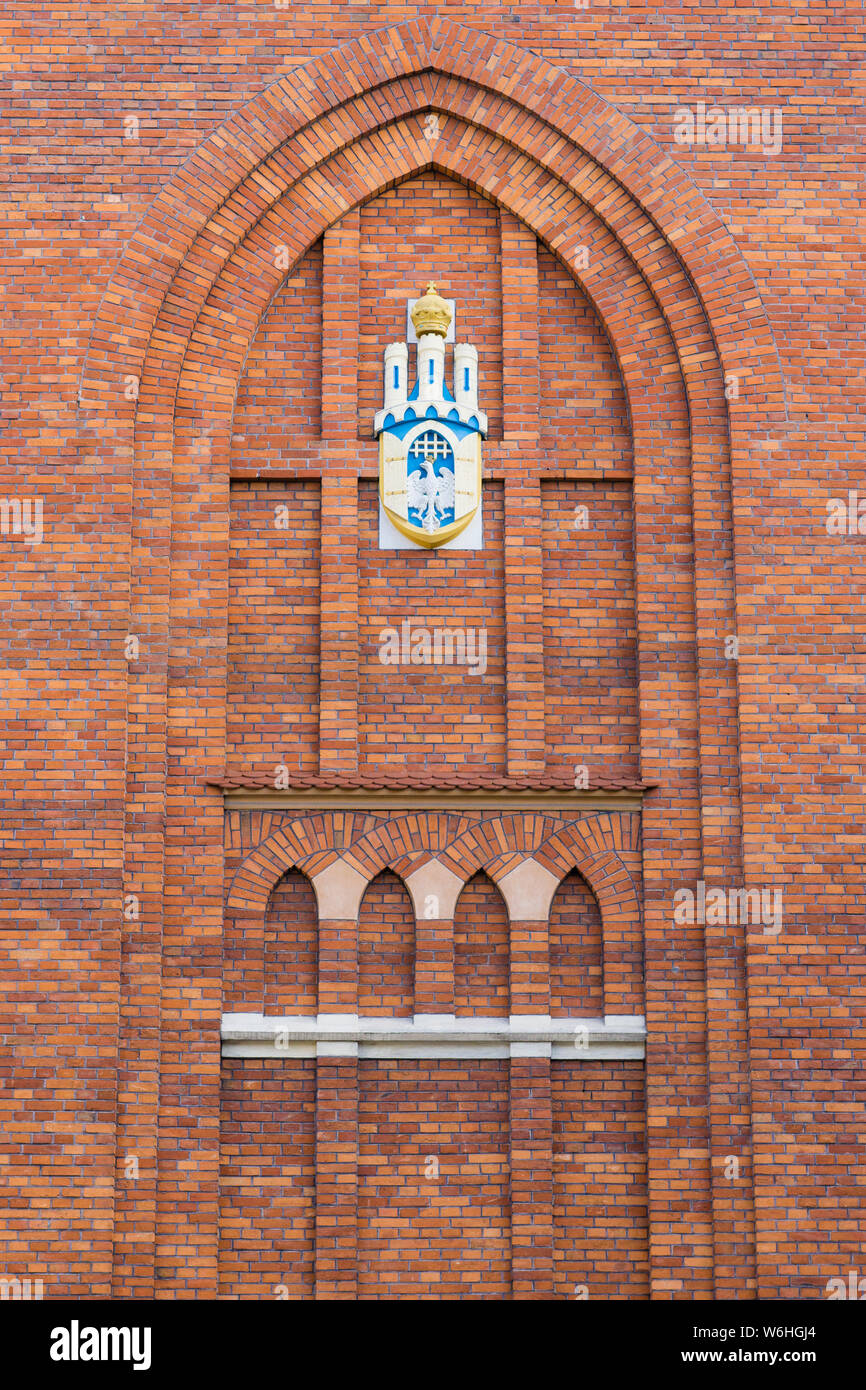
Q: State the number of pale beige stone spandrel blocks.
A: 3